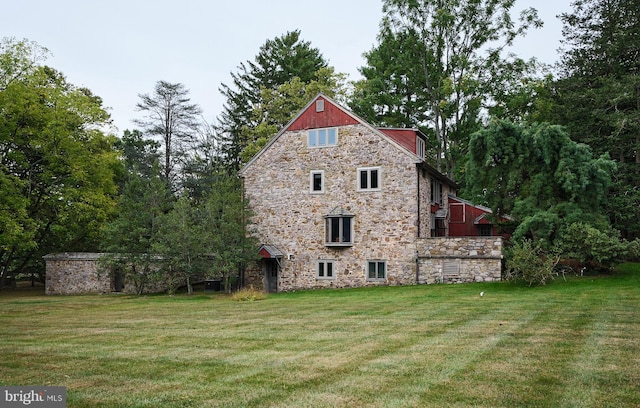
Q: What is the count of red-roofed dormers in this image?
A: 1